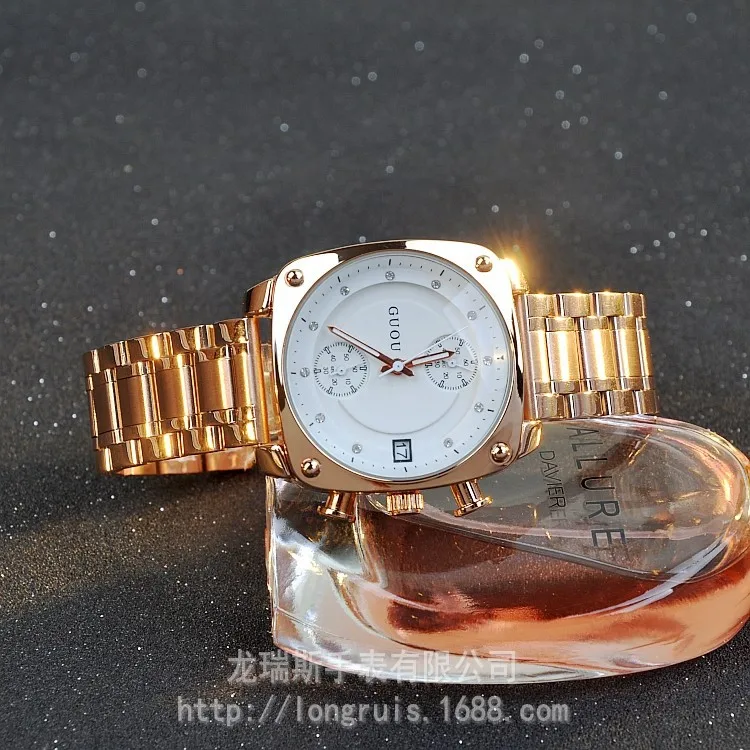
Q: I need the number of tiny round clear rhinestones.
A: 11